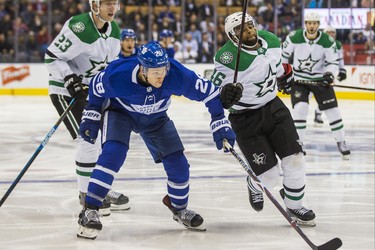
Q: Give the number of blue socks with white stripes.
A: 2